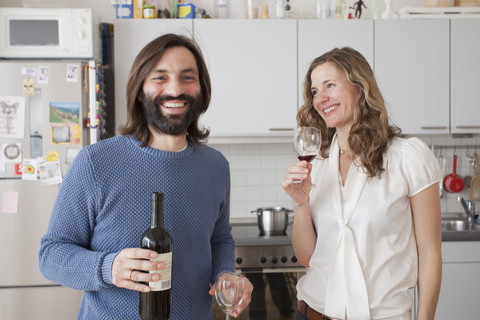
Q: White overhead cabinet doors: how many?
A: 5